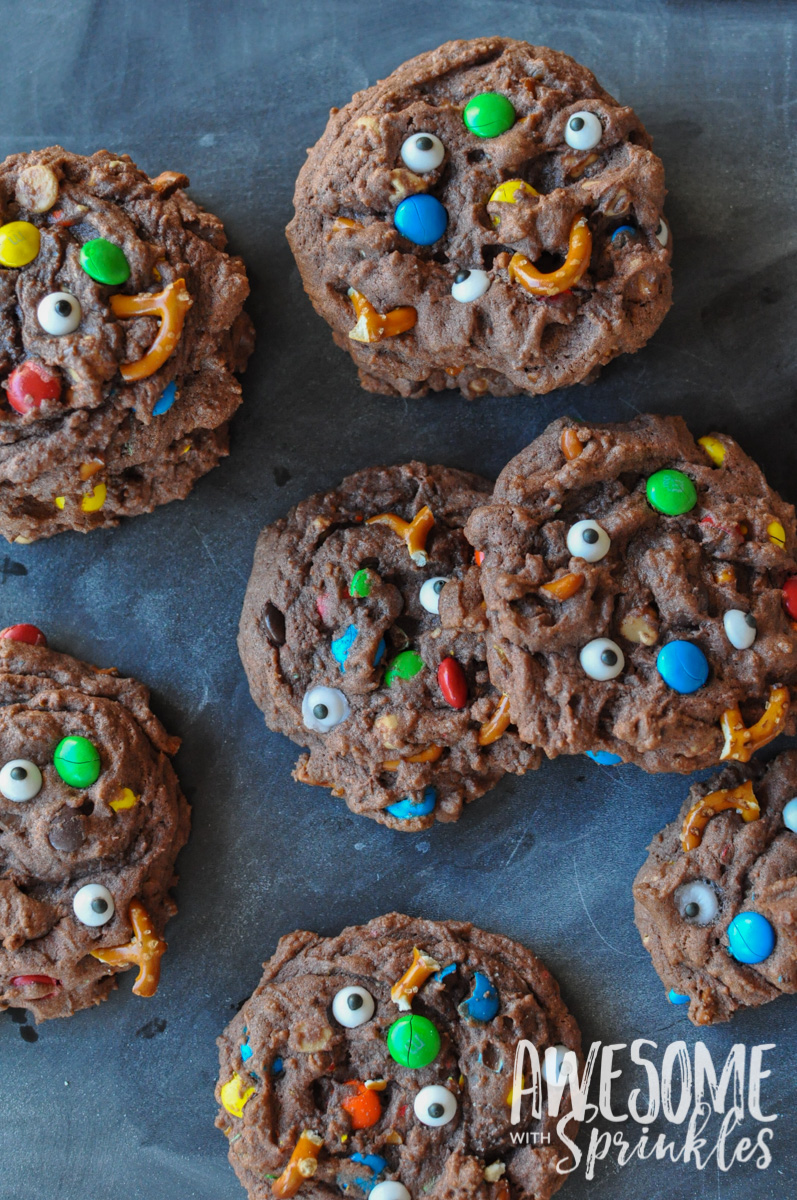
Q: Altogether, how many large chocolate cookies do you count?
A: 7